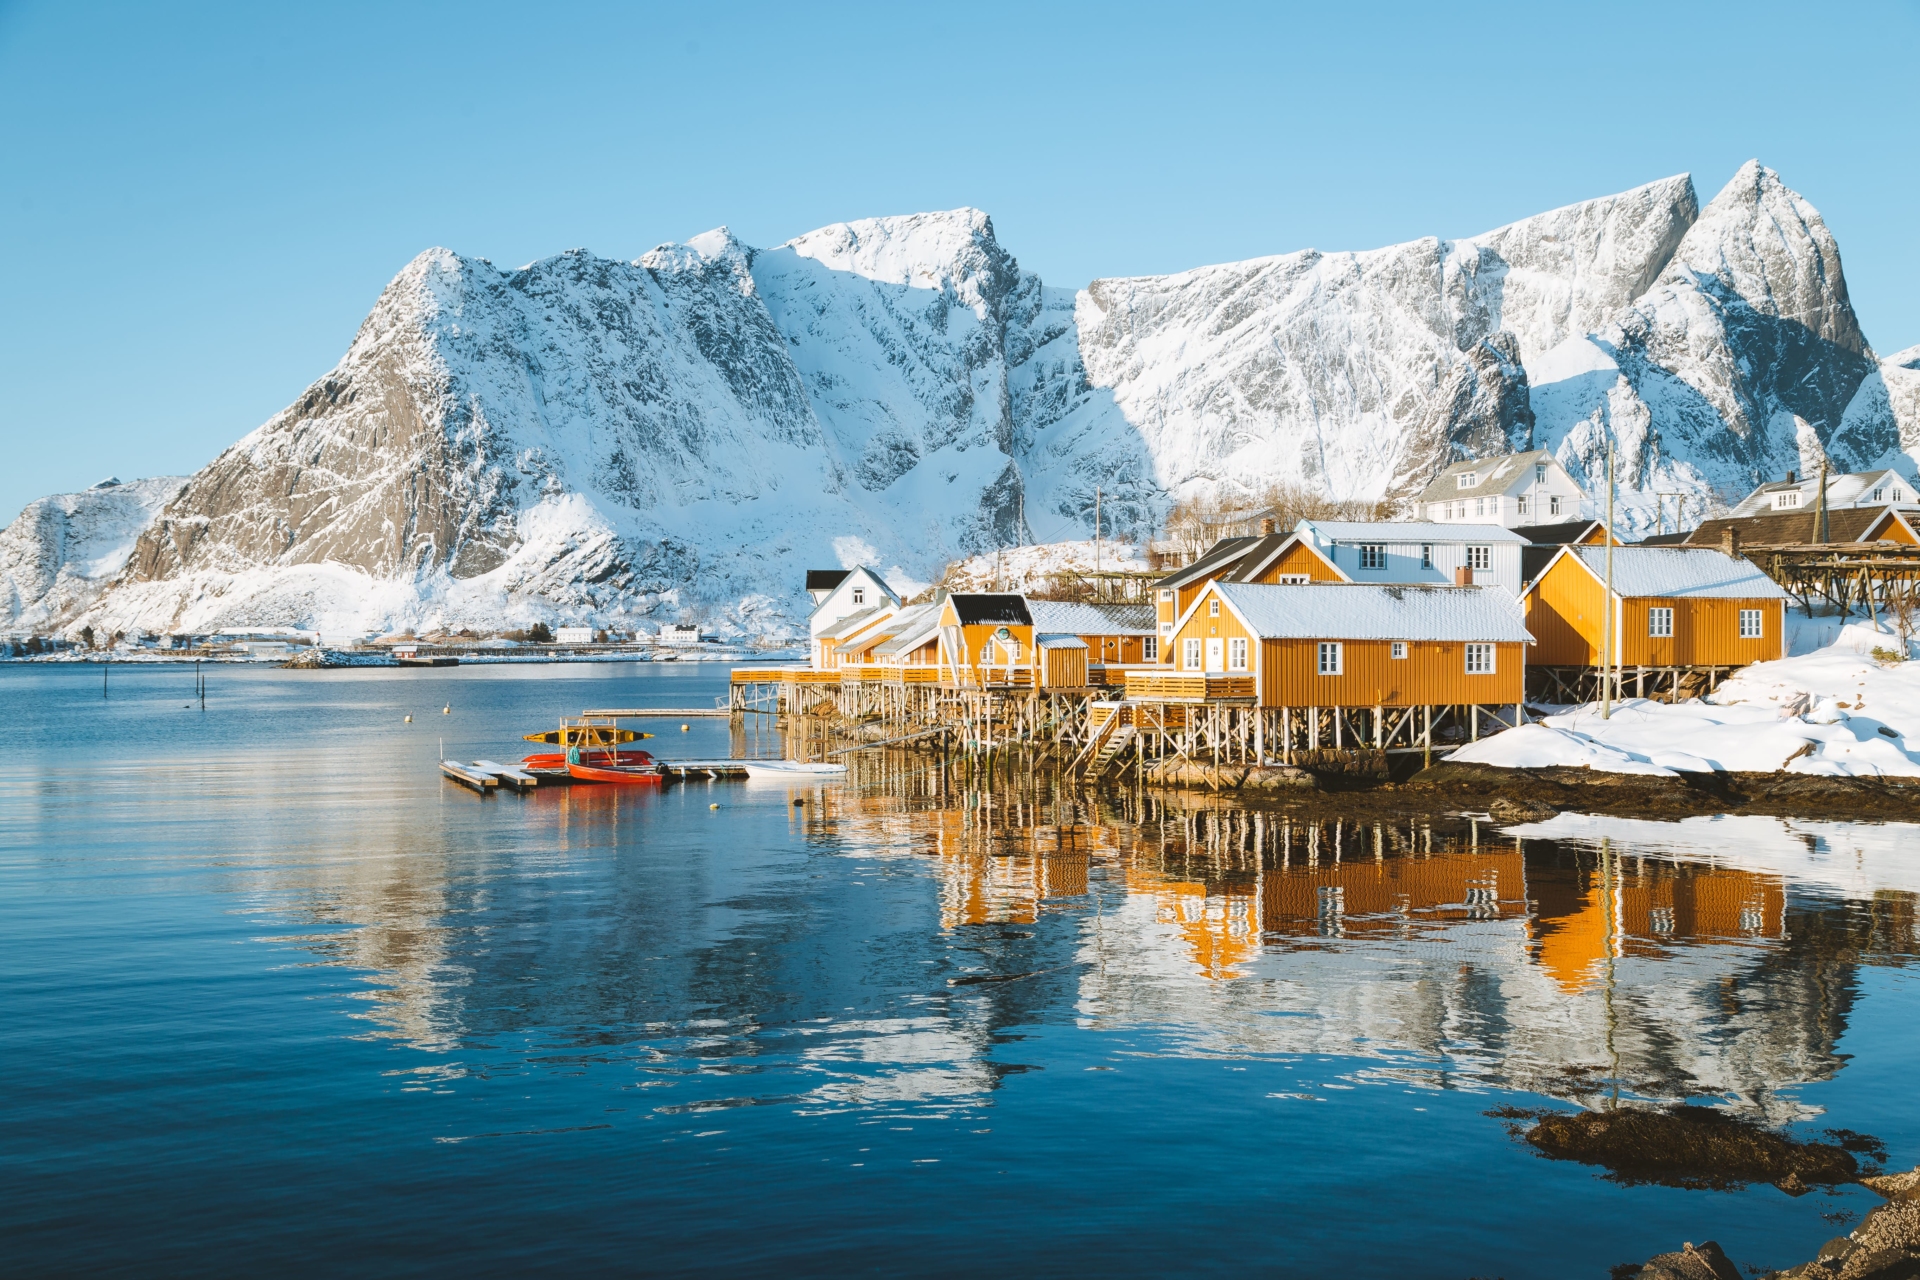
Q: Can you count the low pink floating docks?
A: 0